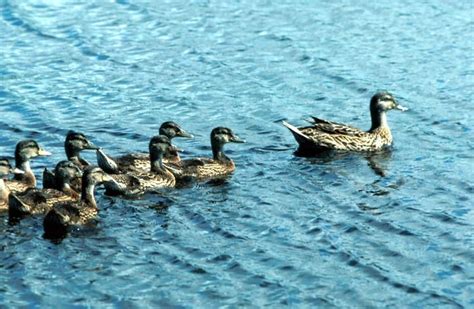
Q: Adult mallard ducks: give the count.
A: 1